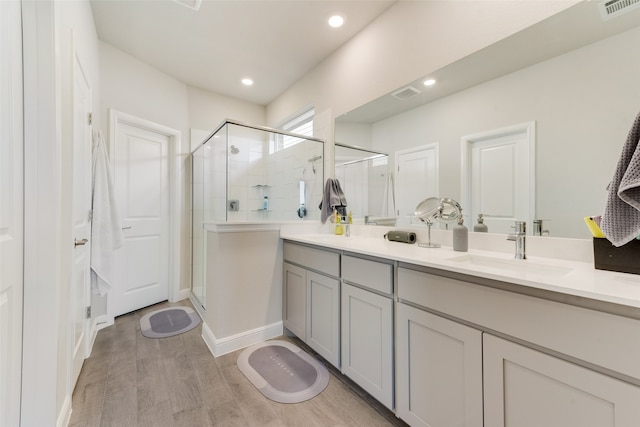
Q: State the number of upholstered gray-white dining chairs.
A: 0